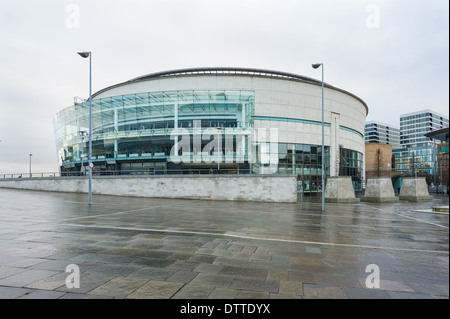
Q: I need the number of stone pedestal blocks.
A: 3